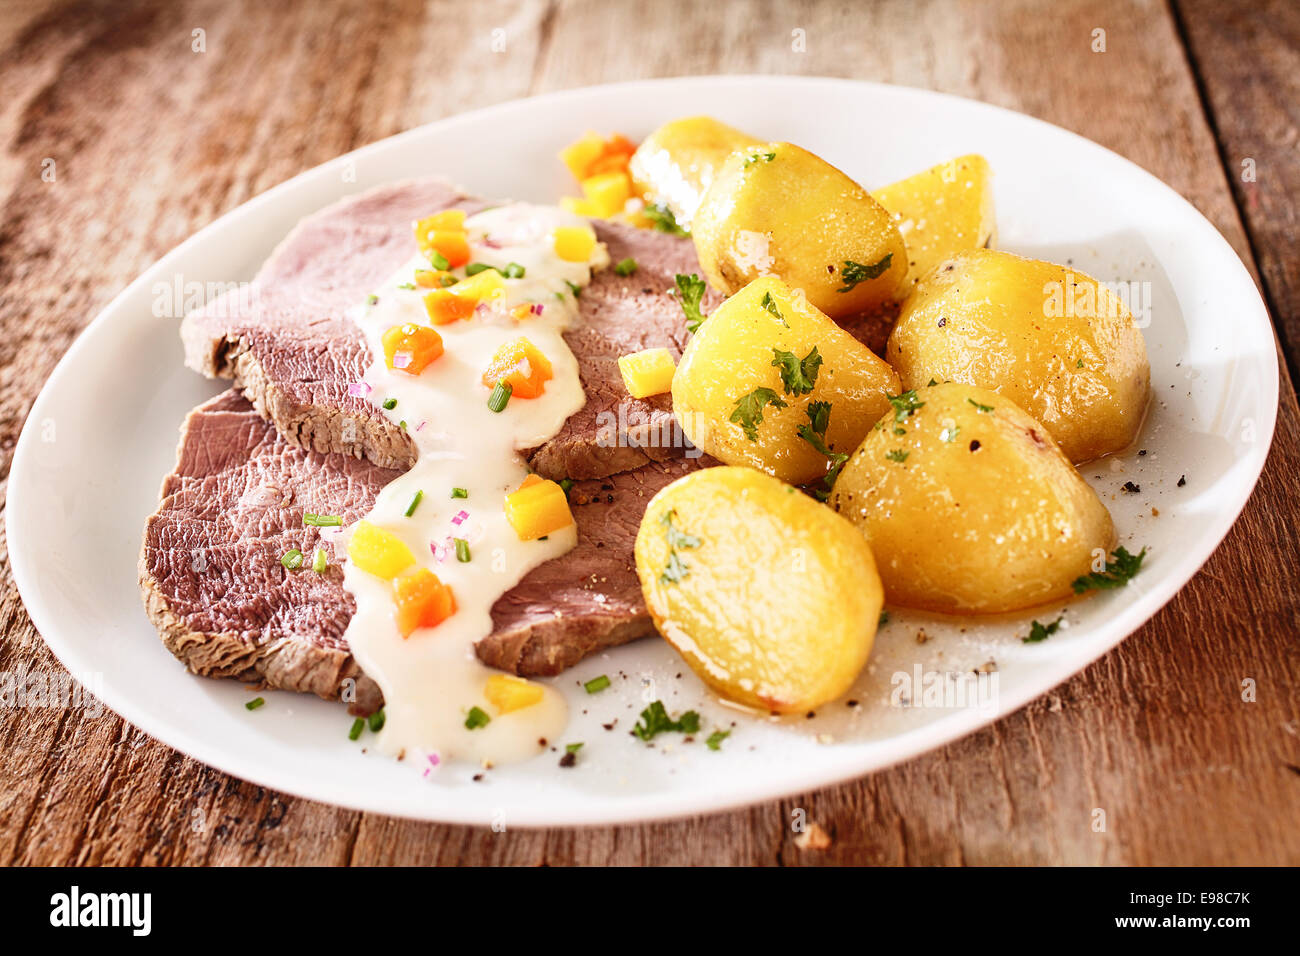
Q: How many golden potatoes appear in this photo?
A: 7